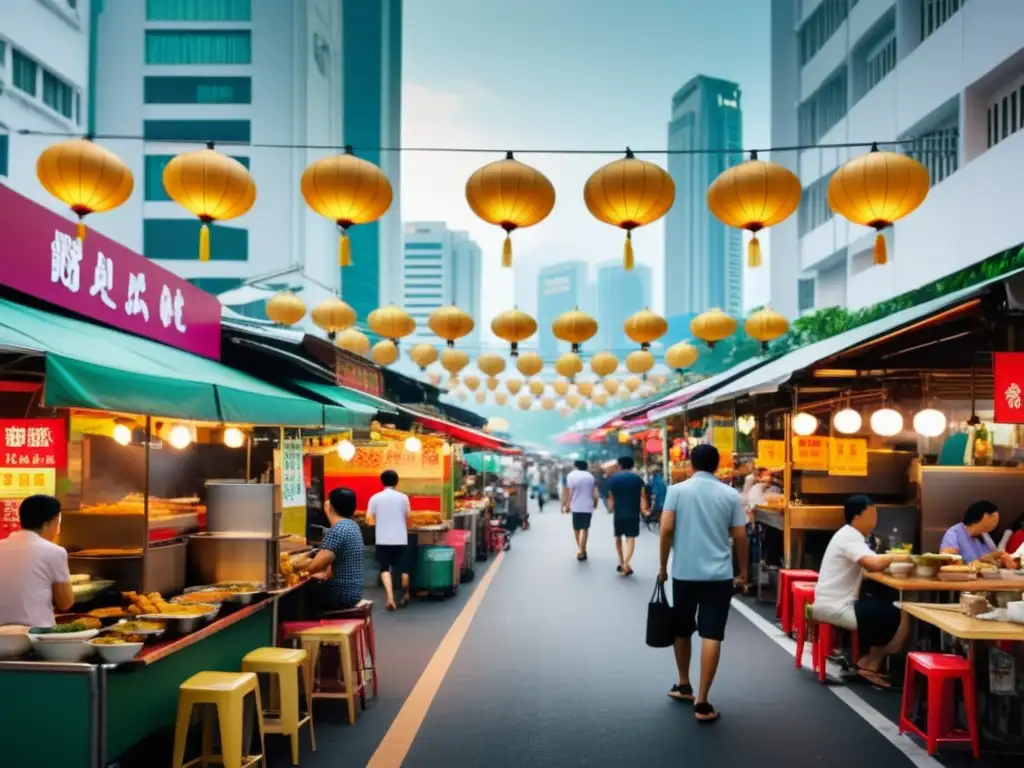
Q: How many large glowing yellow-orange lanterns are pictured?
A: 7